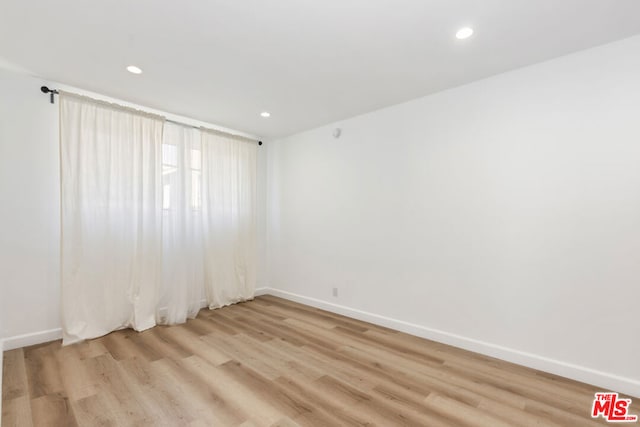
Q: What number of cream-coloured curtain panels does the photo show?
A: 2